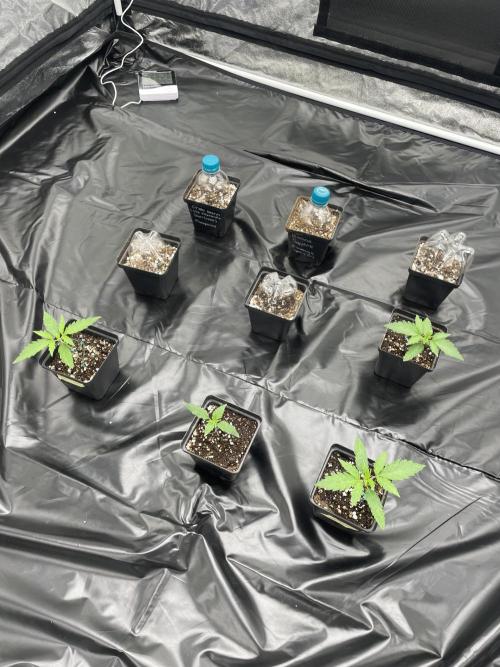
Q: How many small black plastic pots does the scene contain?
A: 9